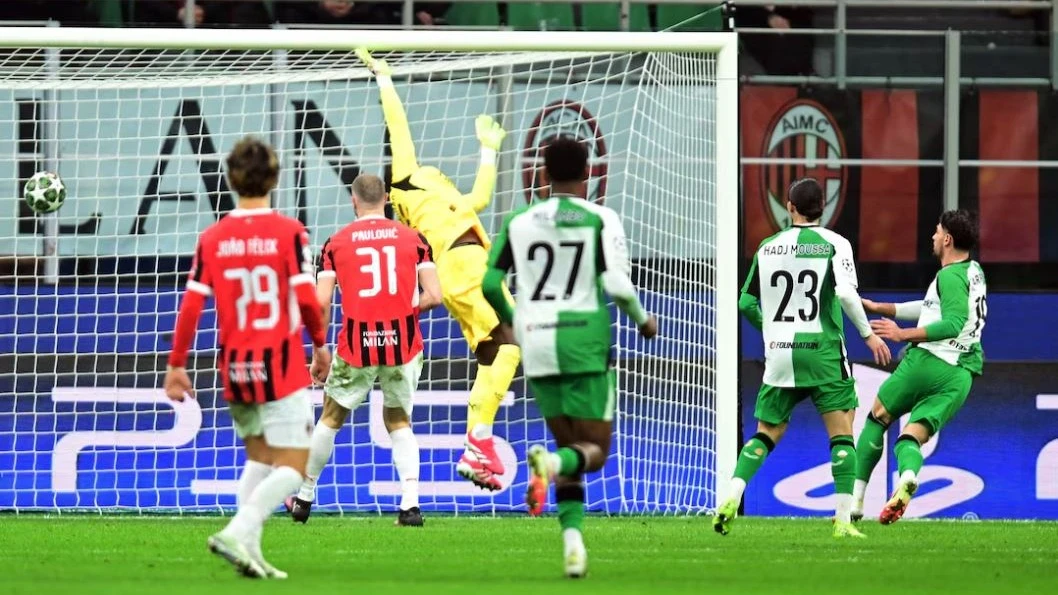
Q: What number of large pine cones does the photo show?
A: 0